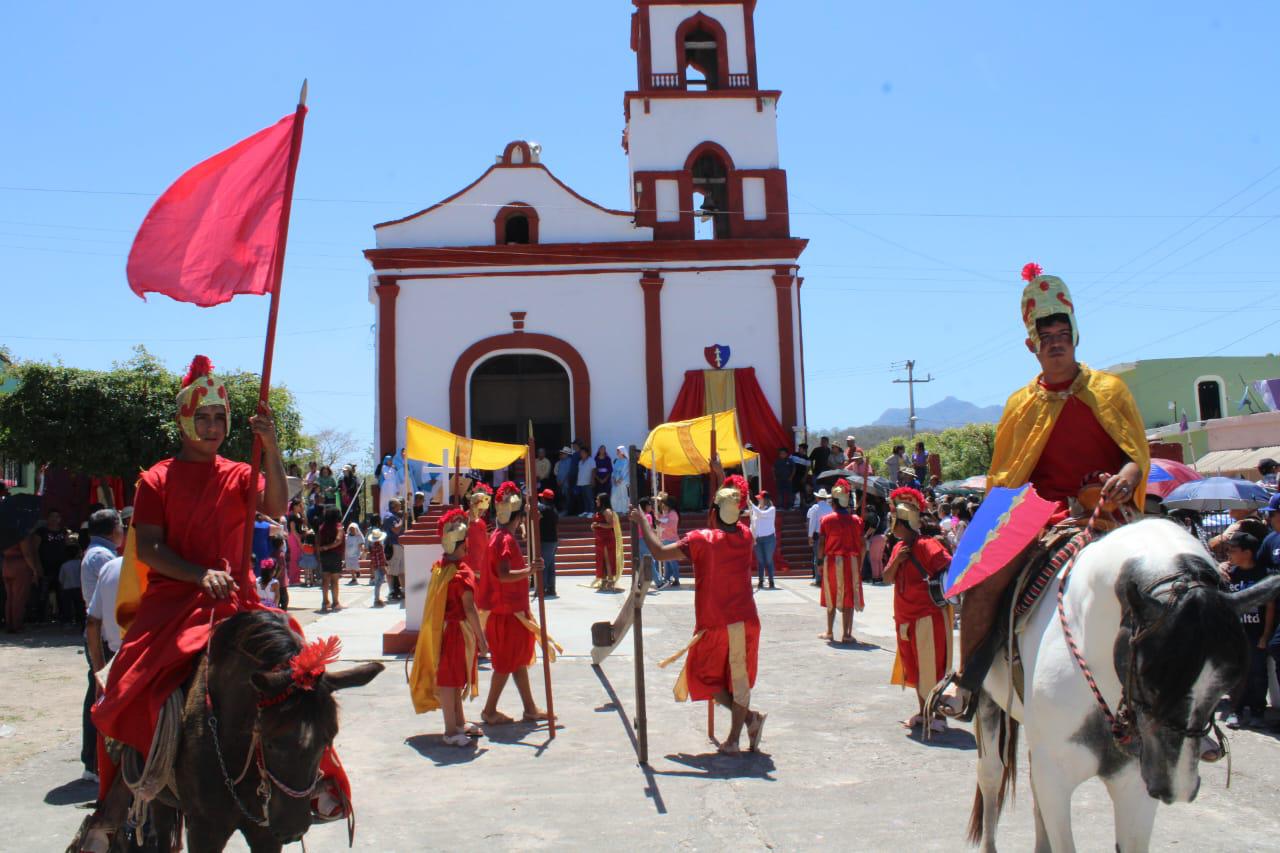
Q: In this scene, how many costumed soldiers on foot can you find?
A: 6